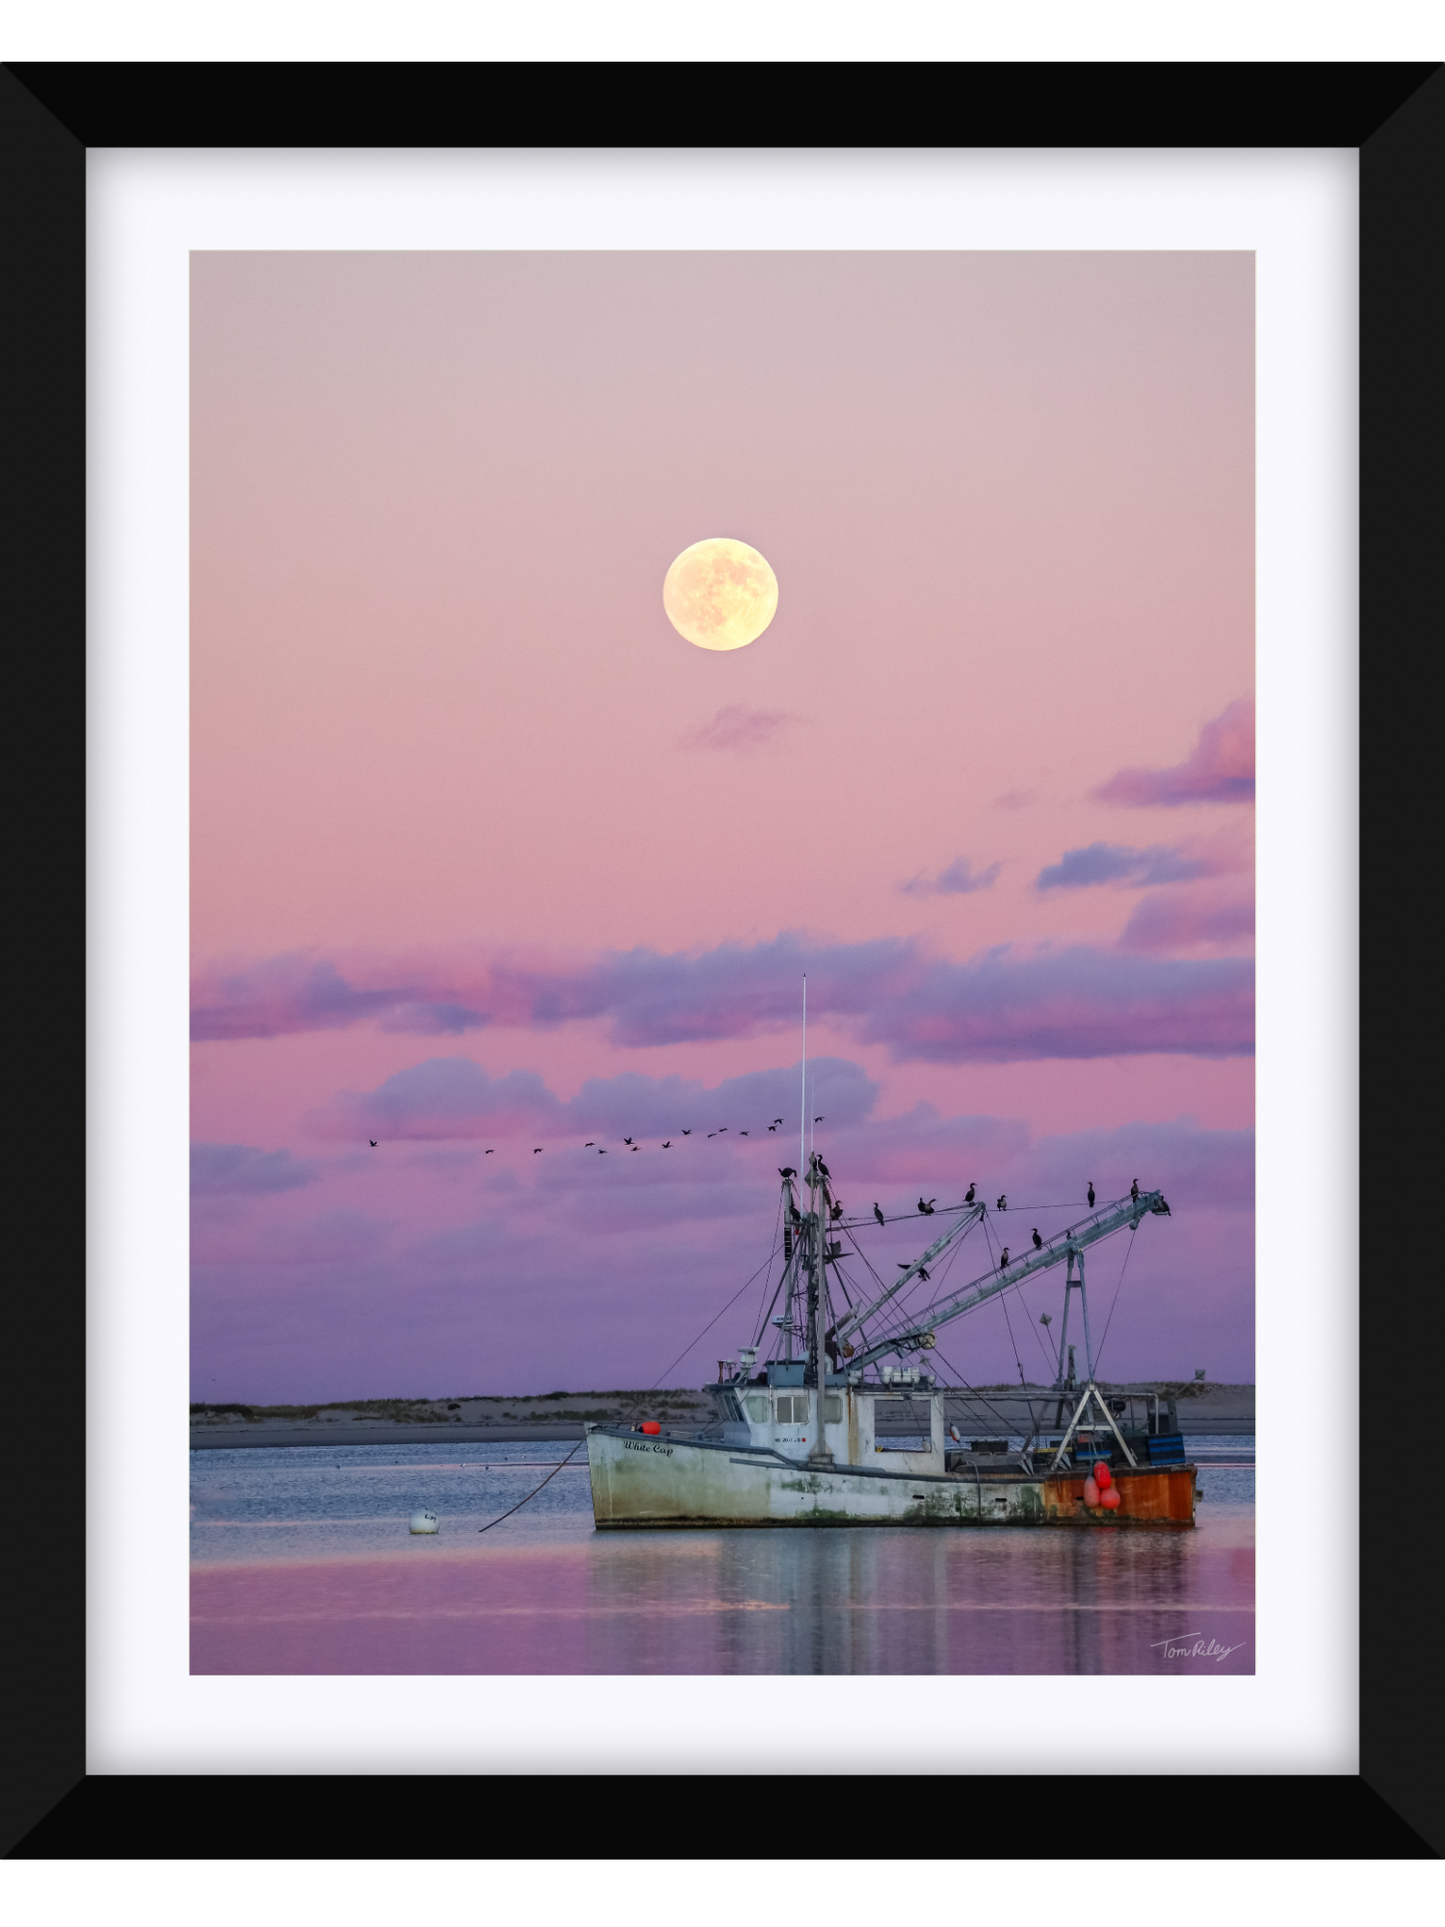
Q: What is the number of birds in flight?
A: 15